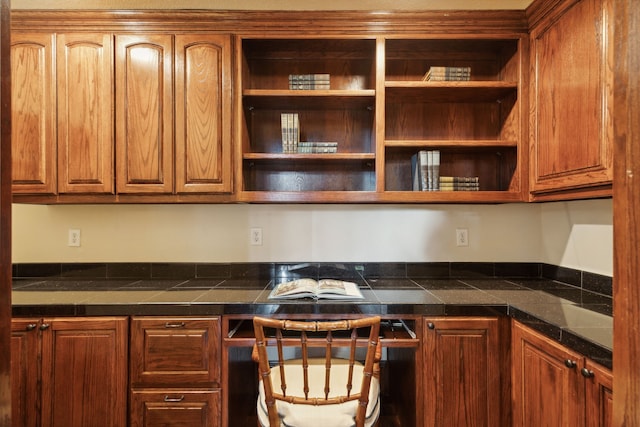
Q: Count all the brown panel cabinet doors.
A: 10